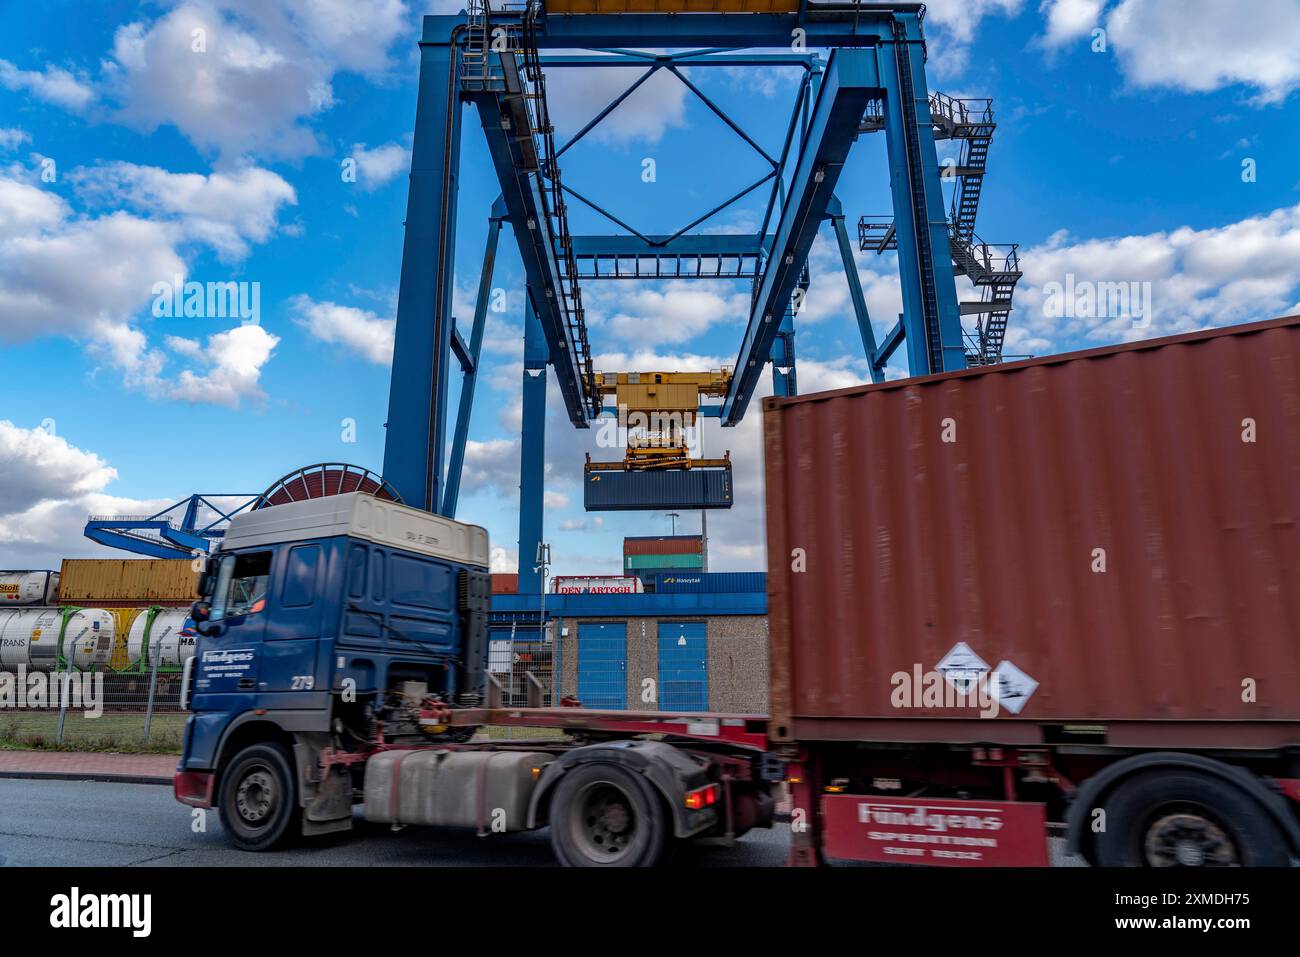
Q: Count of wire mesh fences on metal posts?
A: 1